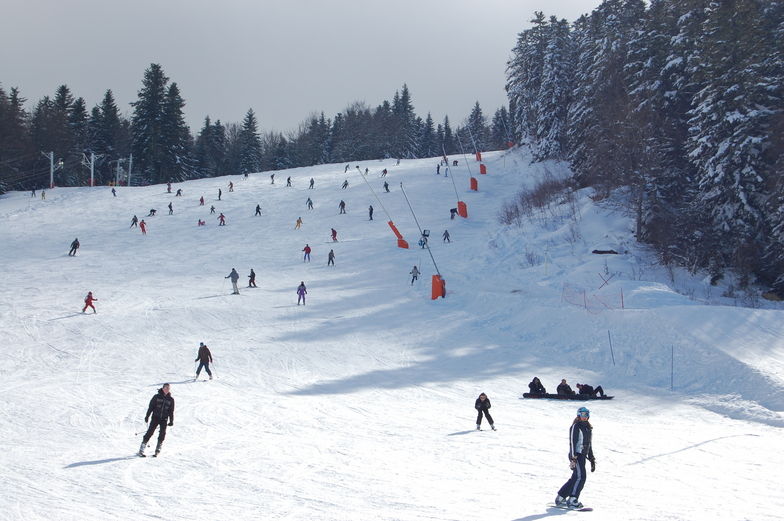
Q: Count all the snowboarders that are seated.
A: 3